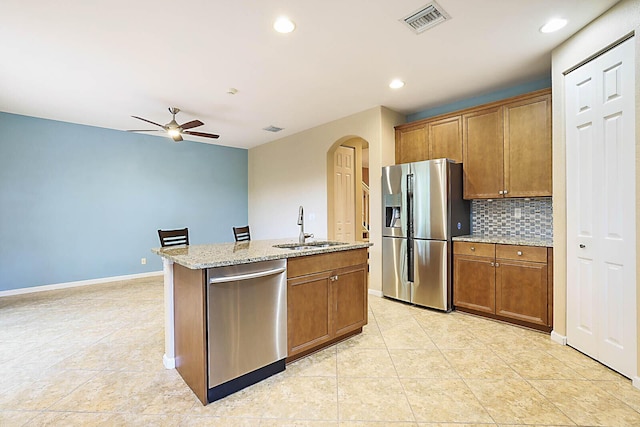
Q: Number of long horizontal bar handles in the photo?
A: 1